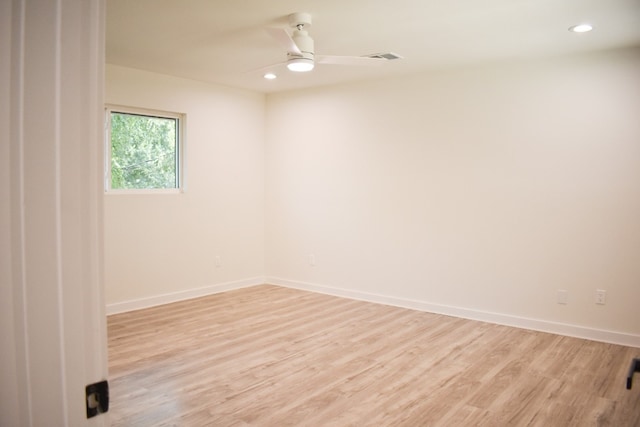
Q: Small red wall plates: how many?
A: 0